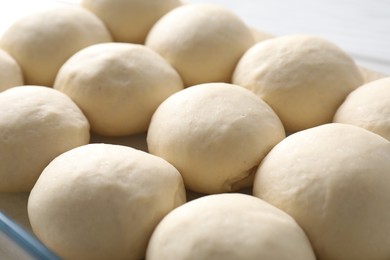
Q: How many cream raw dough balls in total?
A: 12